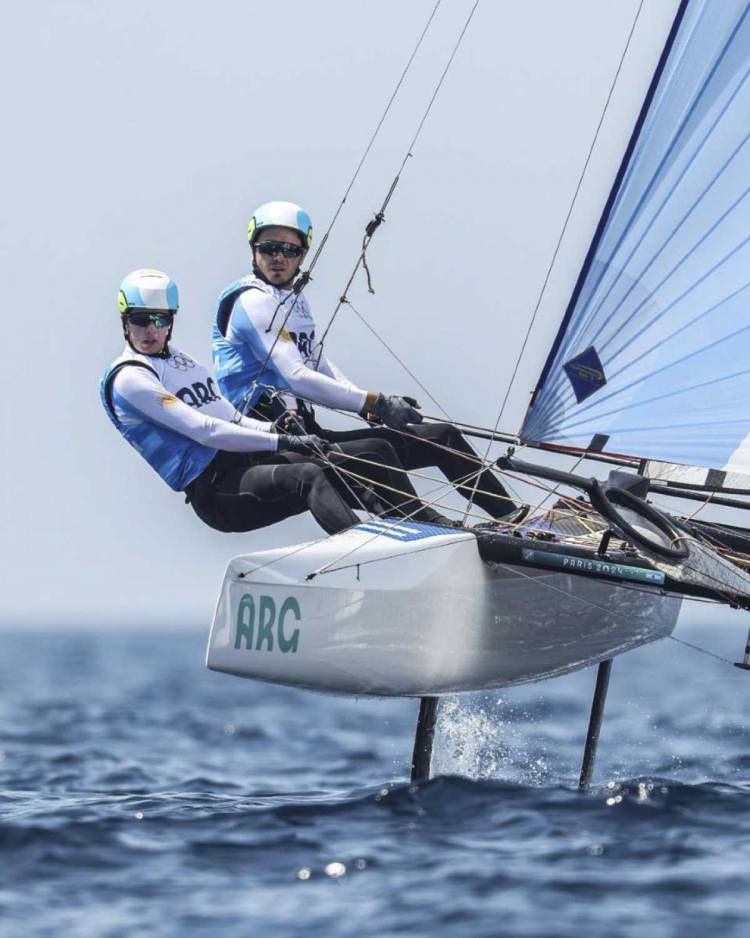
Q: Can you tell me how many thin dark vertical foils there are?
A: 2